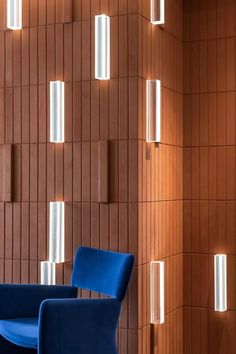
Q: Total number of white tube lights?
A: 9